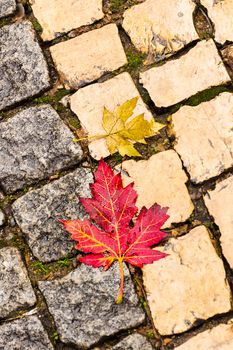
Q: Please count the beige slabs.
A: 11